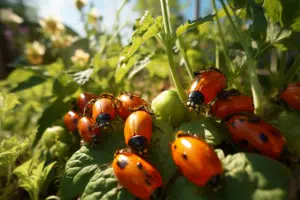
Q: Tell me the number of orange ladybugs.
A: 12